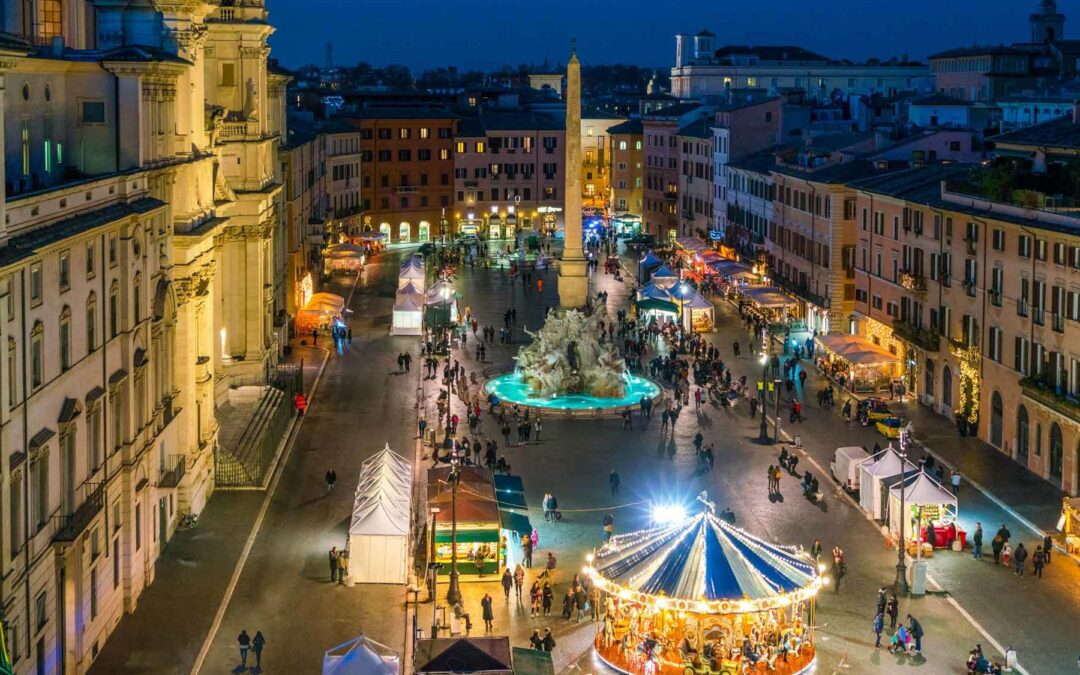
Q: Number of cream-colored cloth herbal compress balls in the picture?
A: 0